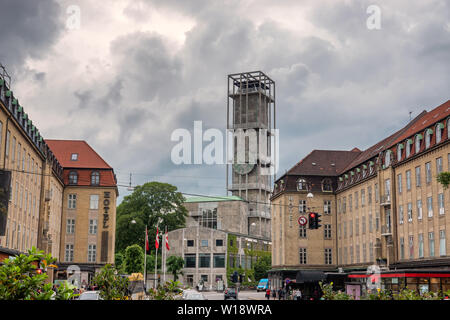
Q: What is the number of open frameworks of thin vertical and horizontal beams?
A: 1